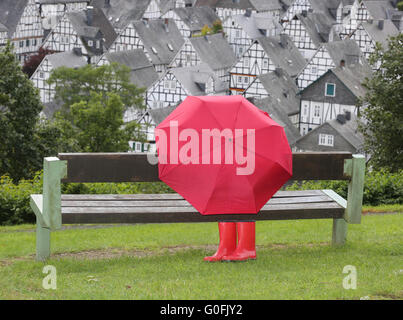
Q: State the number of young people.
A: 1